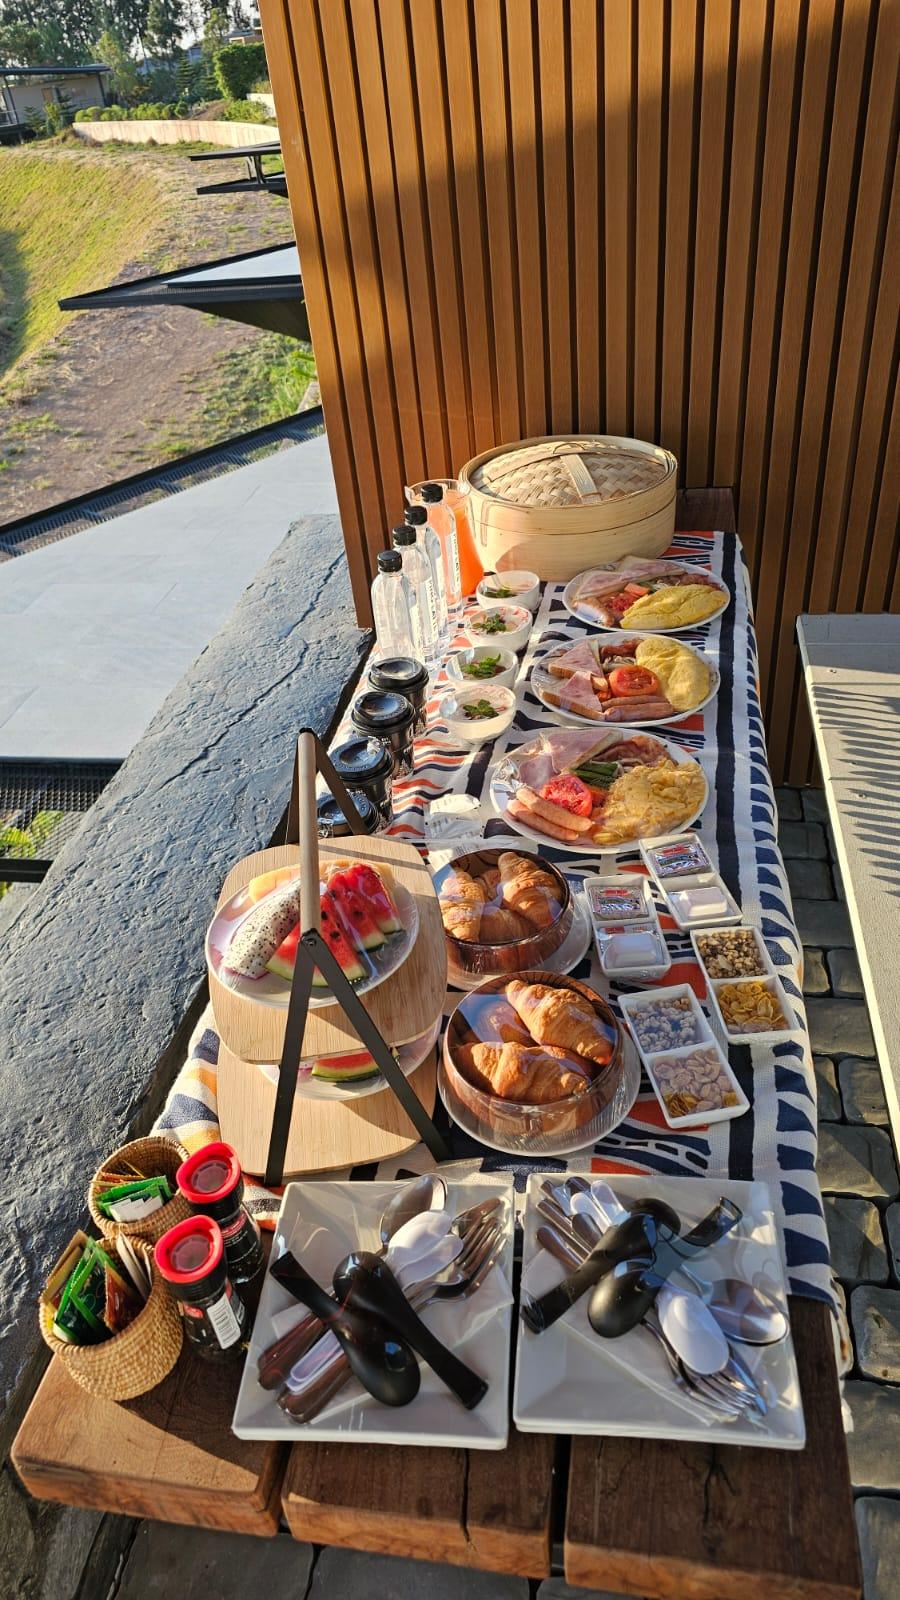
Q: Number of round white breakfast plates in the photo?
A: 3